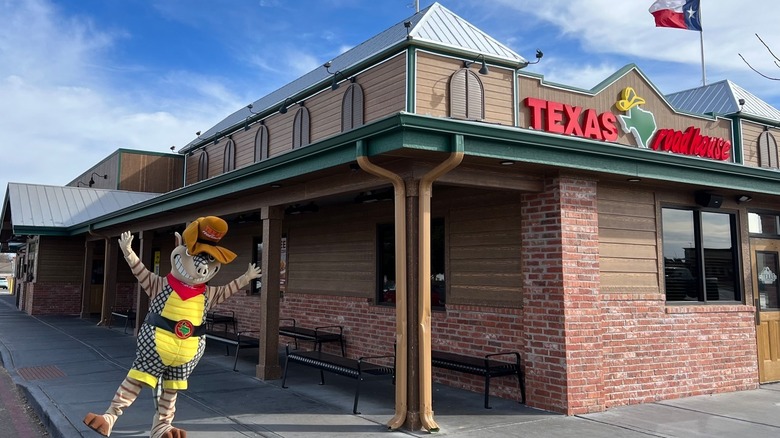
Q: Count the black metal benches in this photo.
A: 6